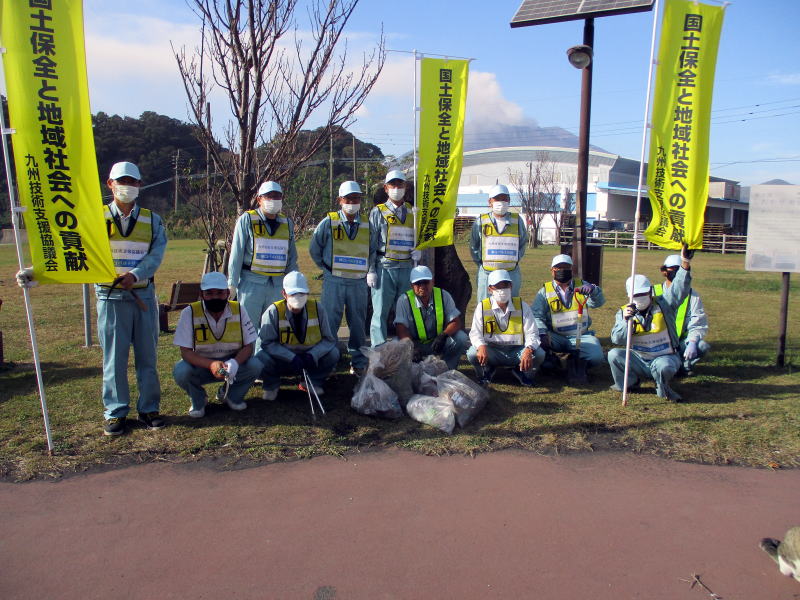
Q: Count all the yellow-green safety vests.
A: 12